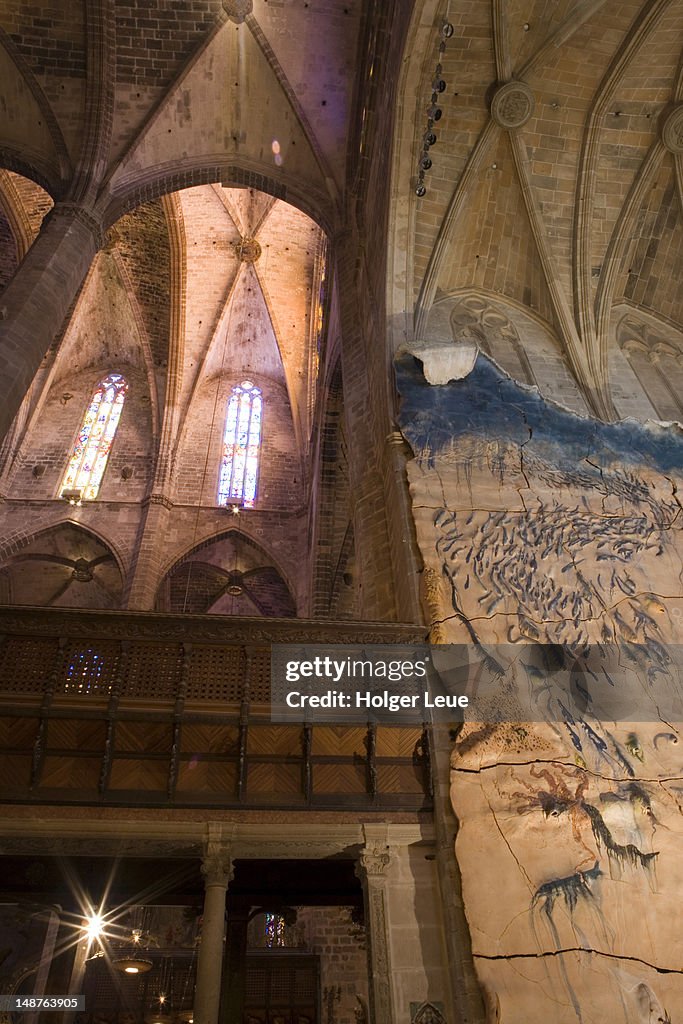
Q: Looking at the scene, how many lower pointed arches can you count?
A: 2